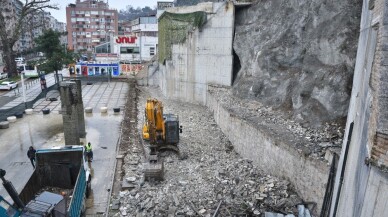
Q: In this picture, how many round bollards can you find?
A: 8